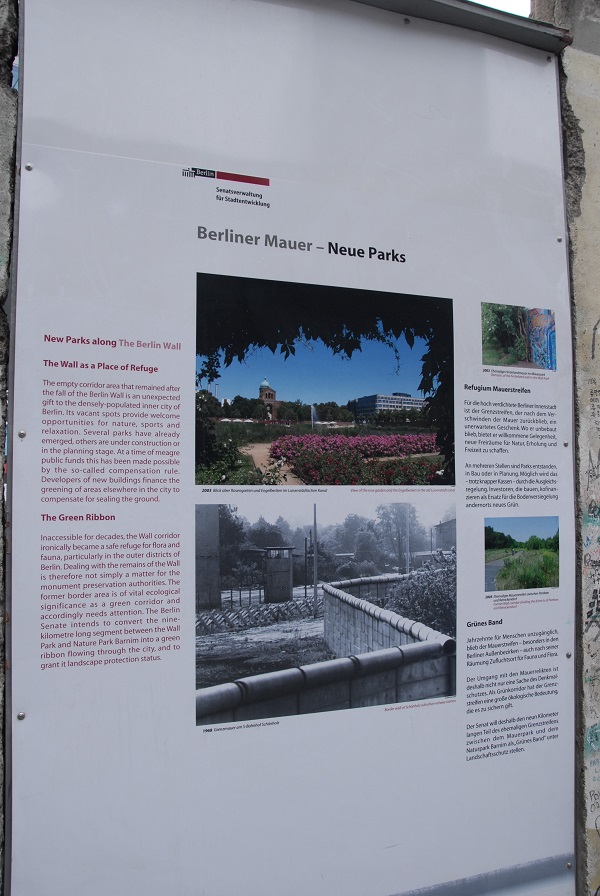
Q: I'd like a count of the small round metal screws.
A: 9